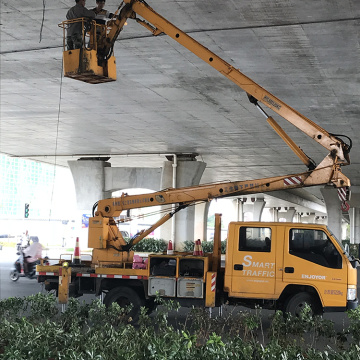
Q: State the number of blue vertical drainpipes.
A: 0